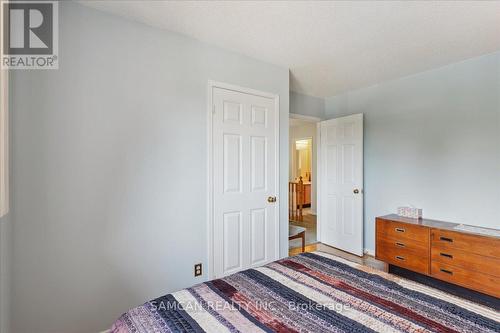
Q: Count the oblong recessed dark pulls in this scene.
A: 6